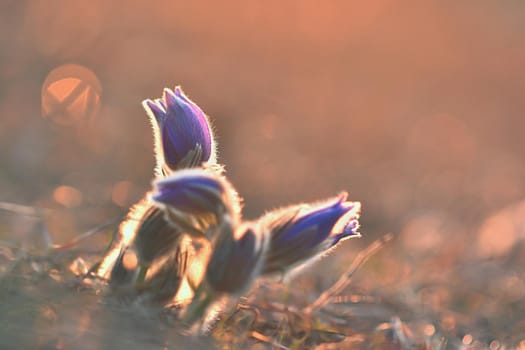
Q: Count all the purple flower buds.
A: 4